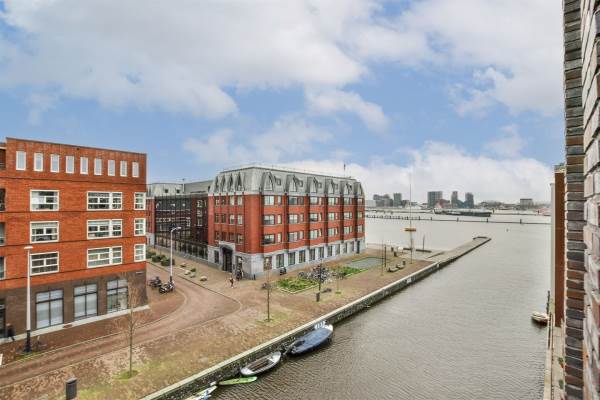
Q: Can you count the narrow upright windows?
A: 9